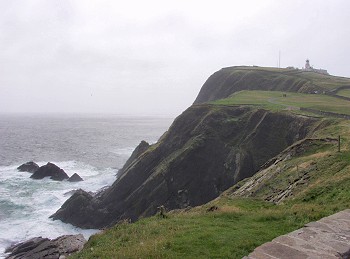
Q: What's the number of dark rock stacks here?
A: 3